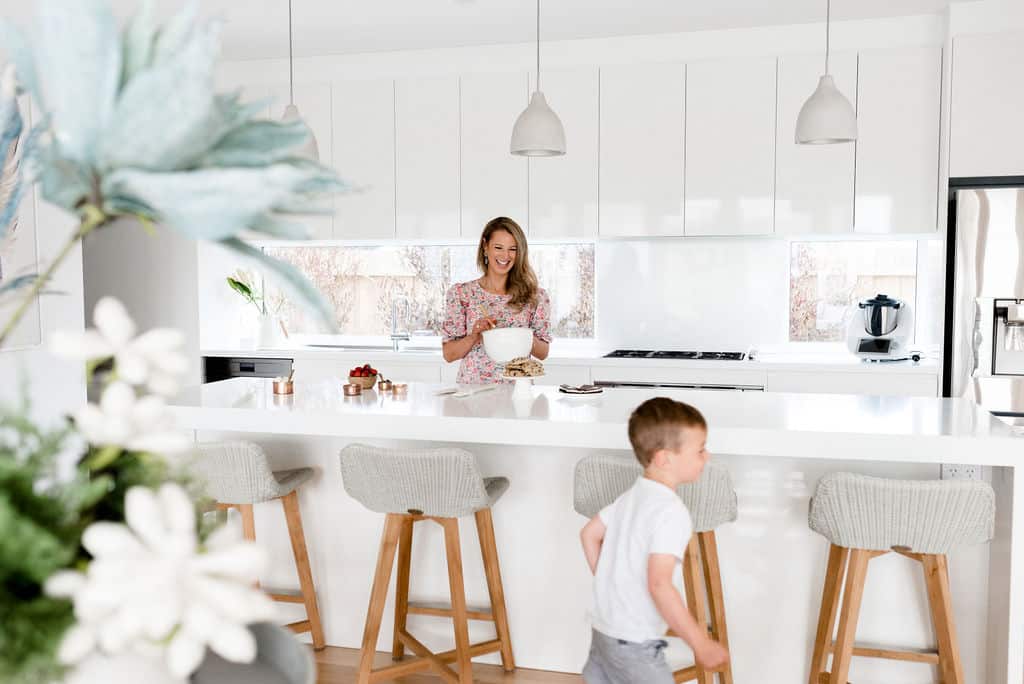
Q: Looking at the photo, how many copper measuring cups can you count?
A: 4